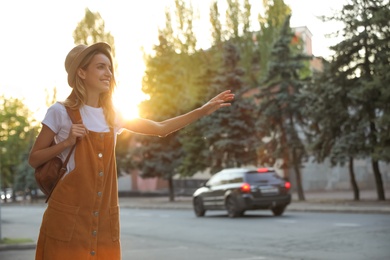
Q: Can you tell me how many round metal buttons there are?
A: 7